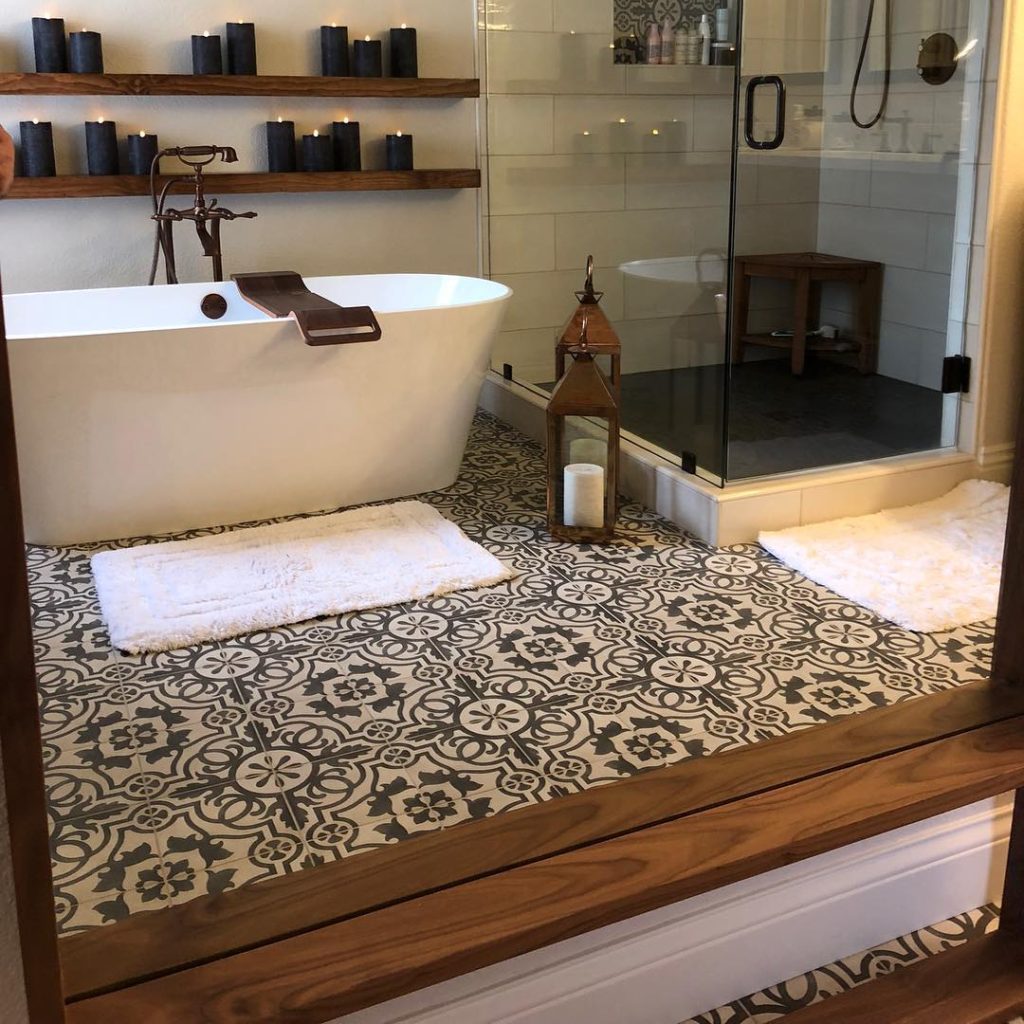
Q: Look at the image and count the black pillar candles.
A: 14